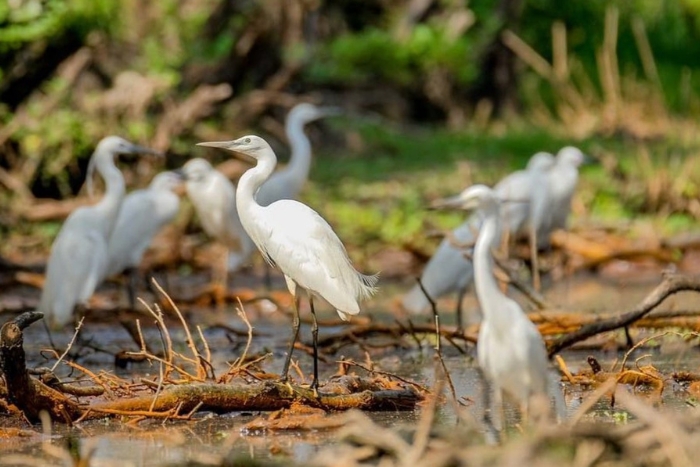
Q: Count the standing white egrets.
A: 9